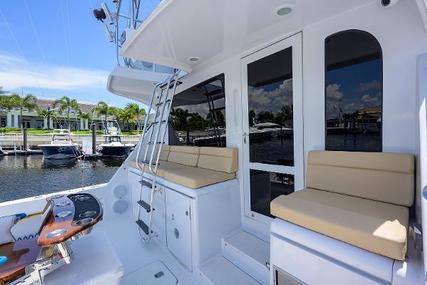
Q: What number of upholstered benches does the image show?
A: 2